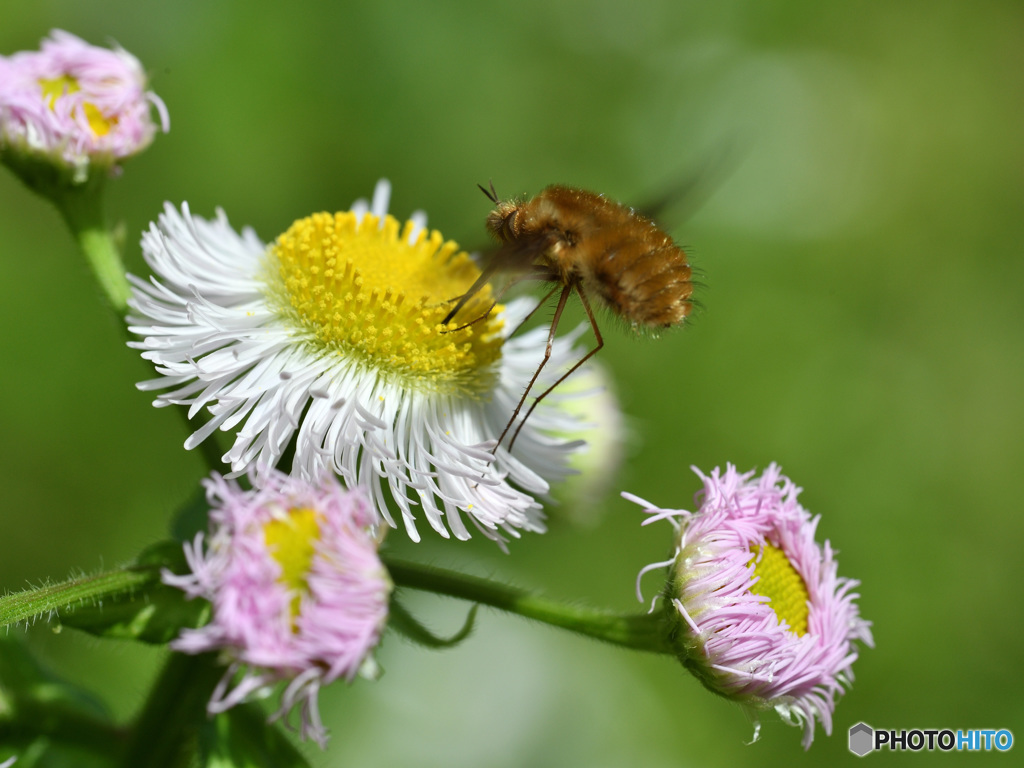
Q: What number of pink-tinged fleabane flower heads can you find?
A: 3